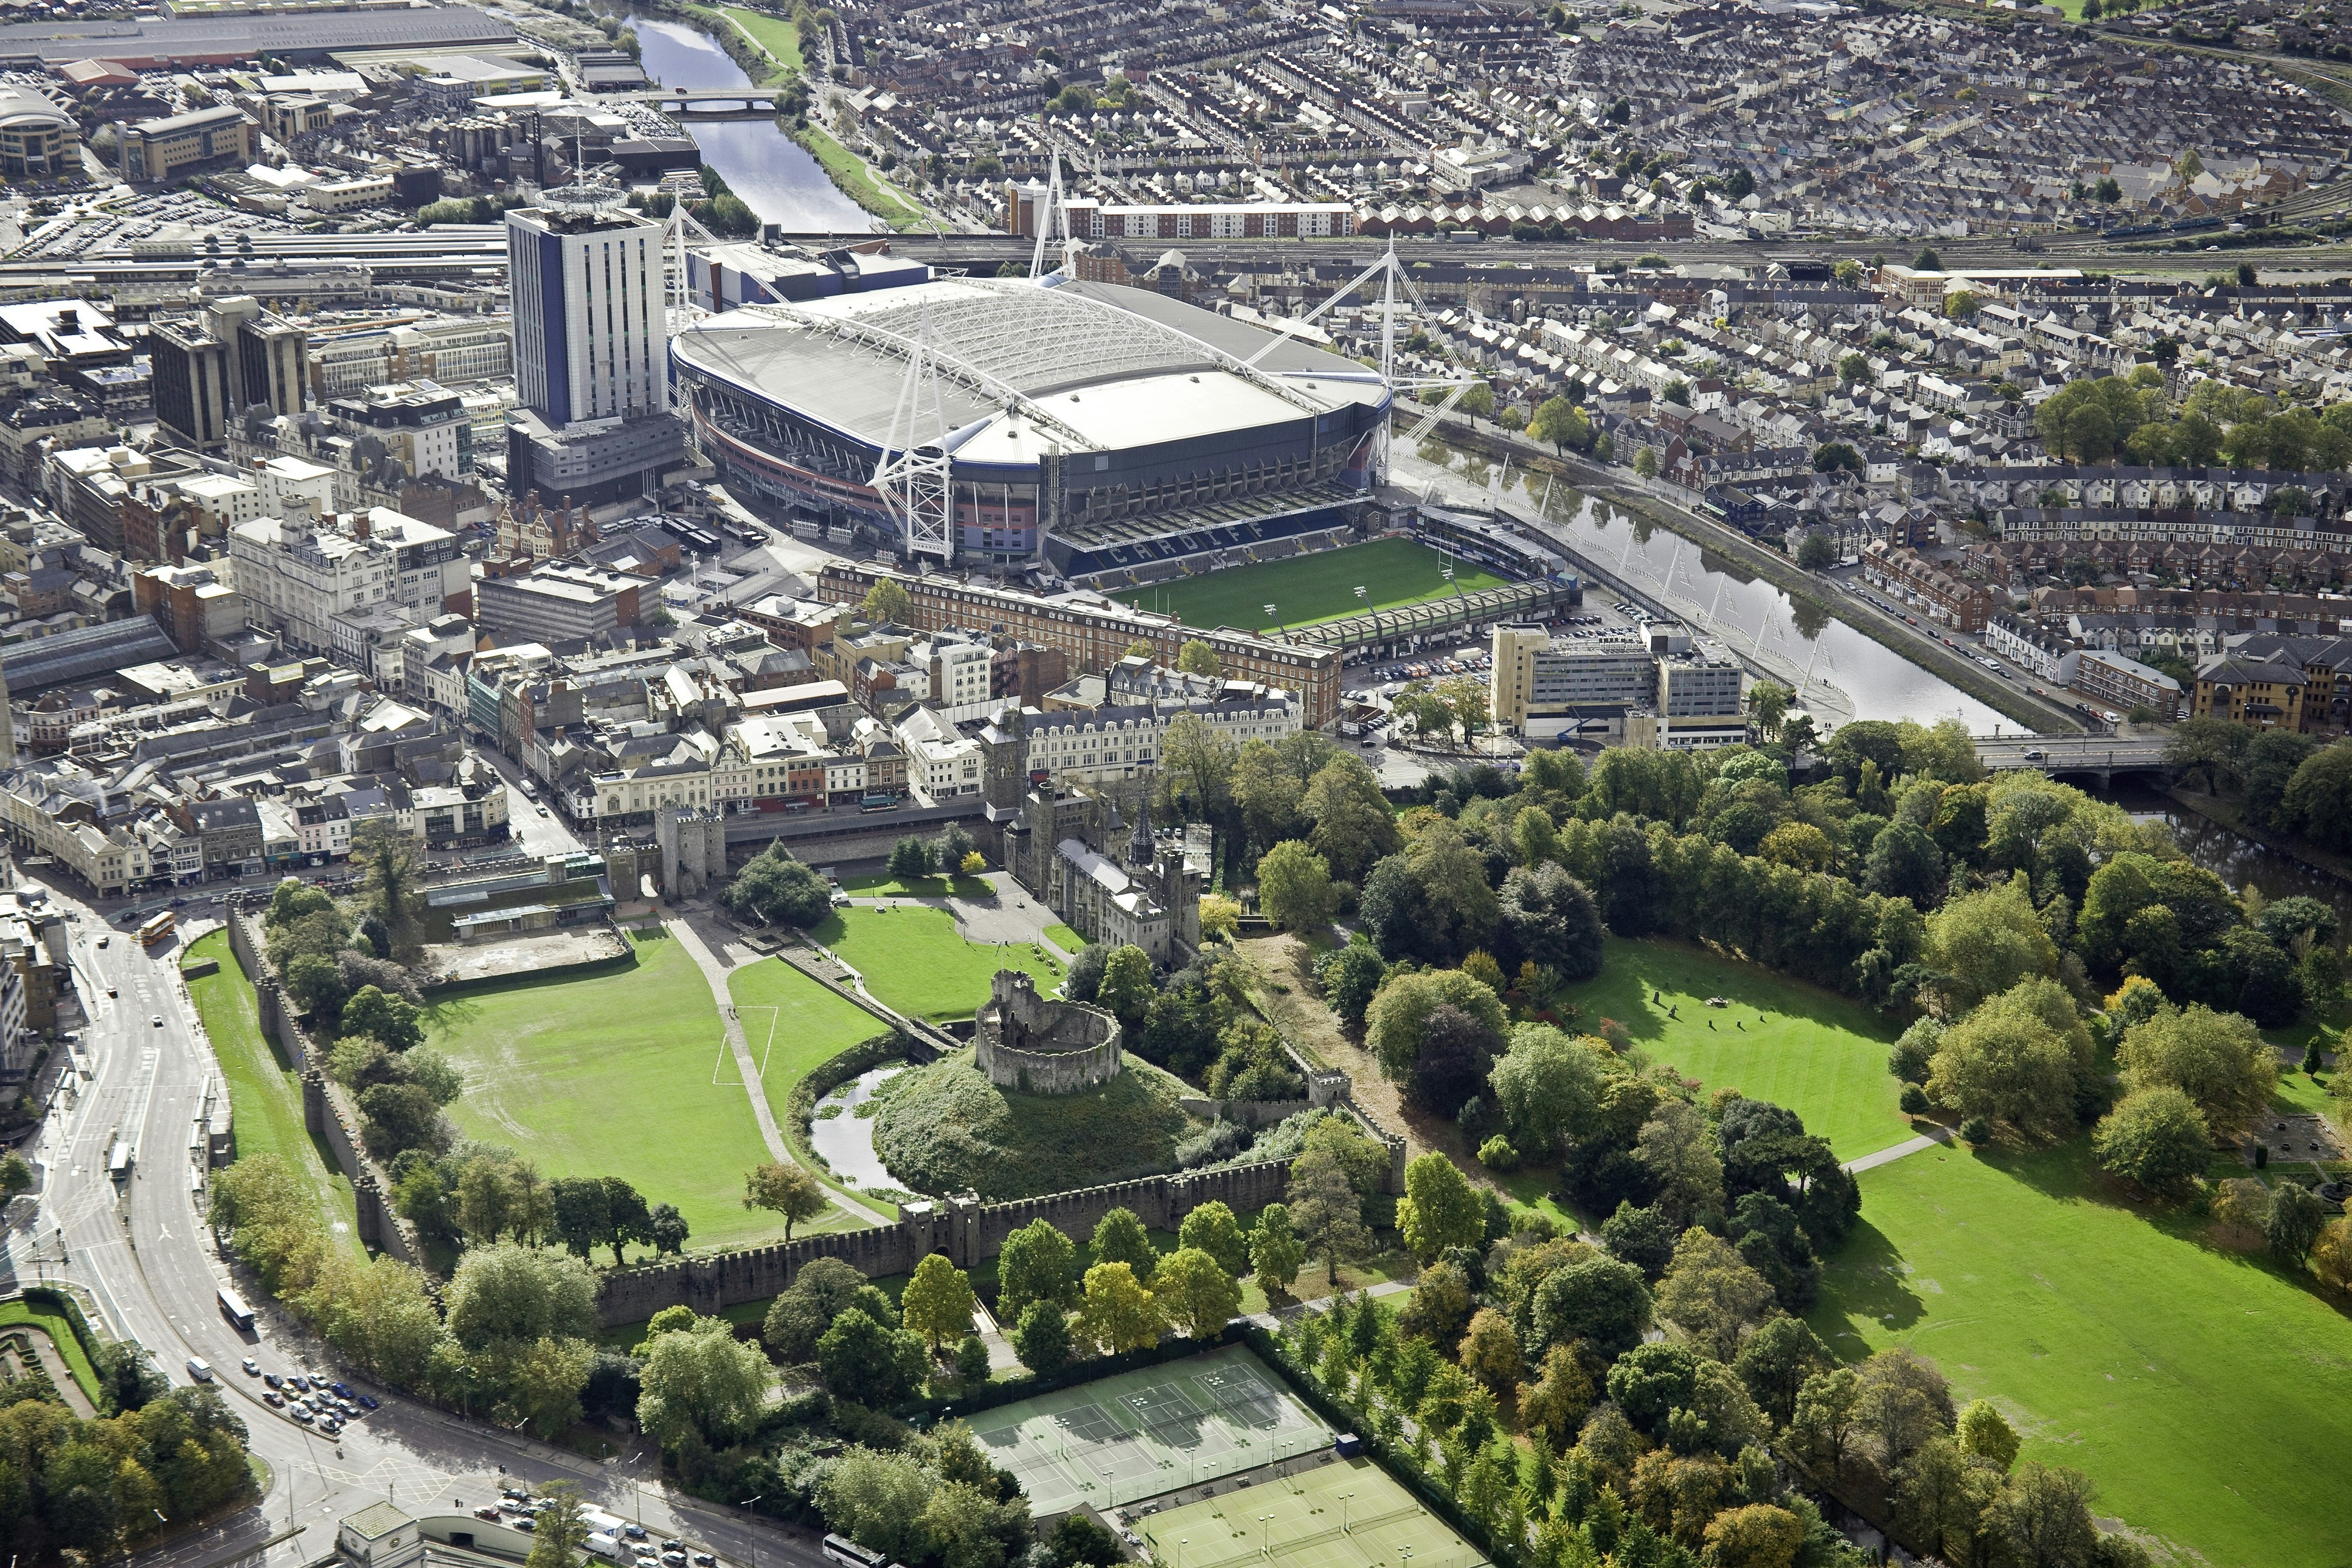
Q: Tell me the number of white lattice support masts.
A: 4